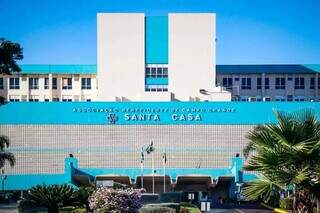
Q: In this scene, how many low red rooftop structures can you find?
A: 0